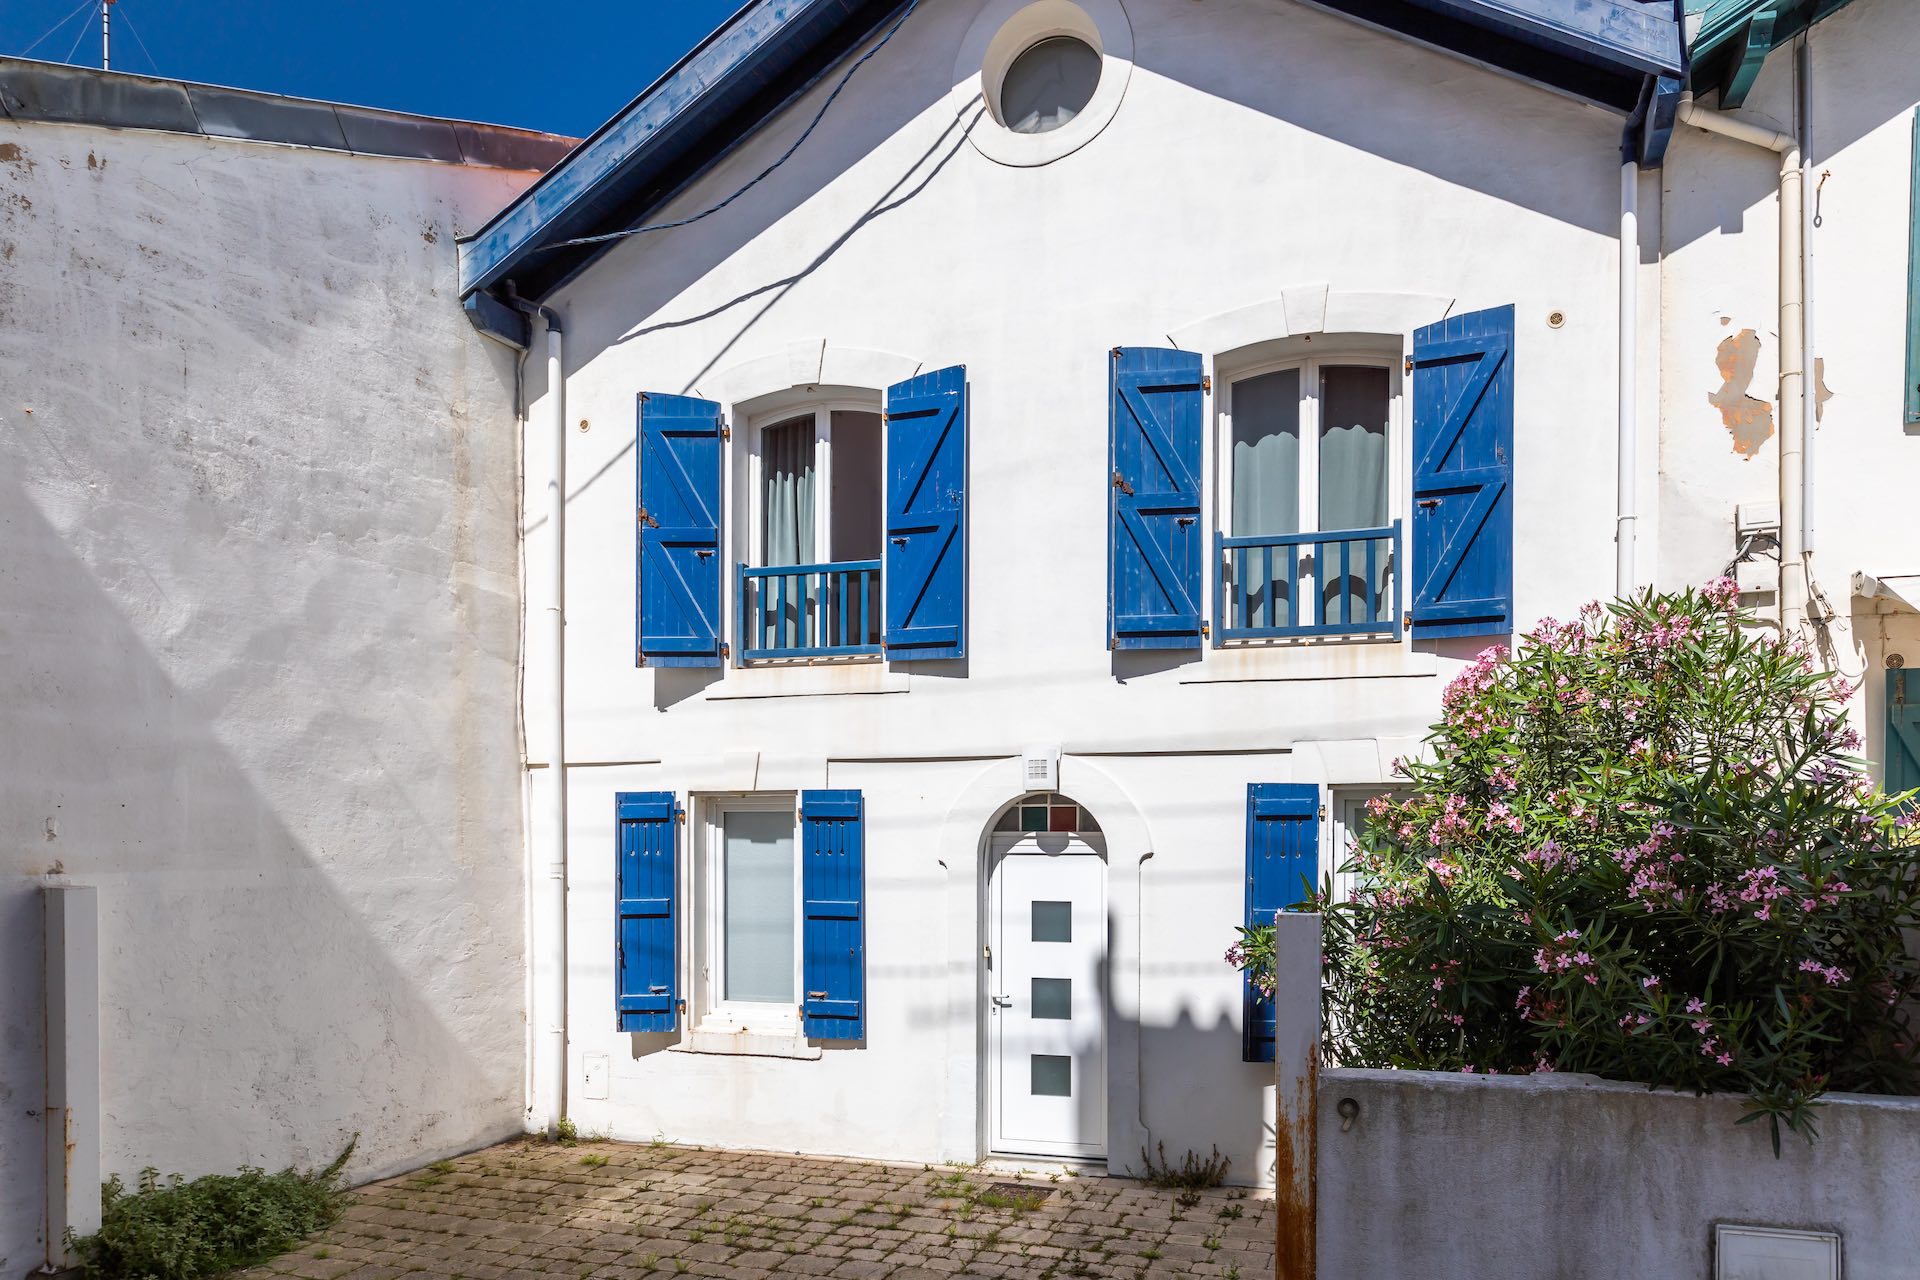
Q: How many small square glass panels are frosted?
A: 3